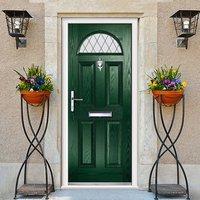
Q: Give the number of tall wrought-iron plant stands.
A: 2